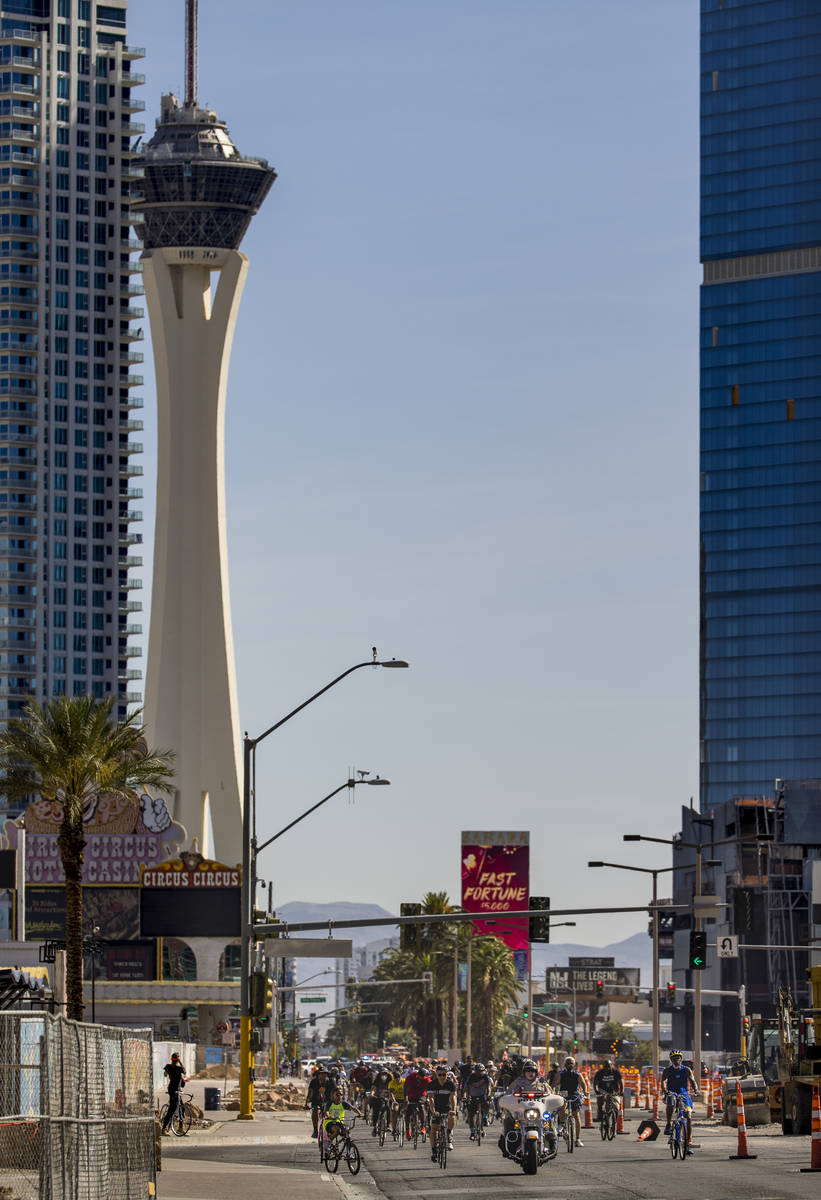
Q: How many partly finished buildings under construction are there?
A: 1